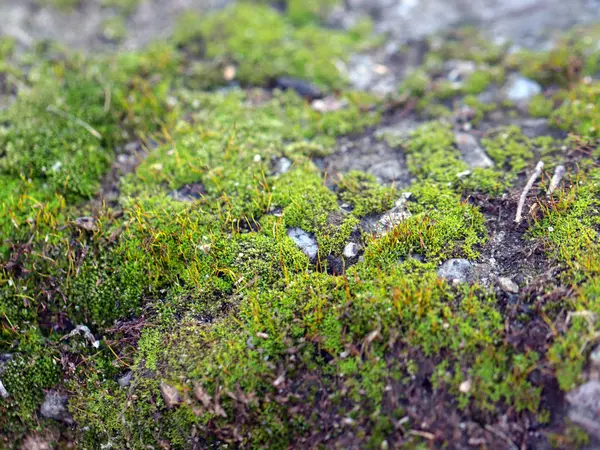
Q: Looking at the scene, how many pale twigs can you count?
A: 2